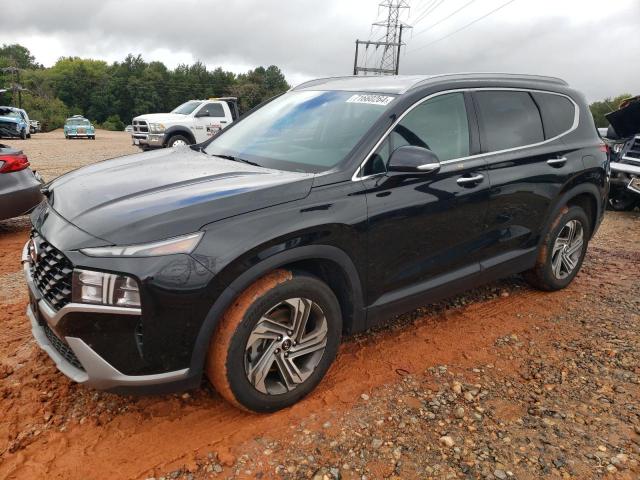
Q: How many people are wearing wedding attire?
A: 0